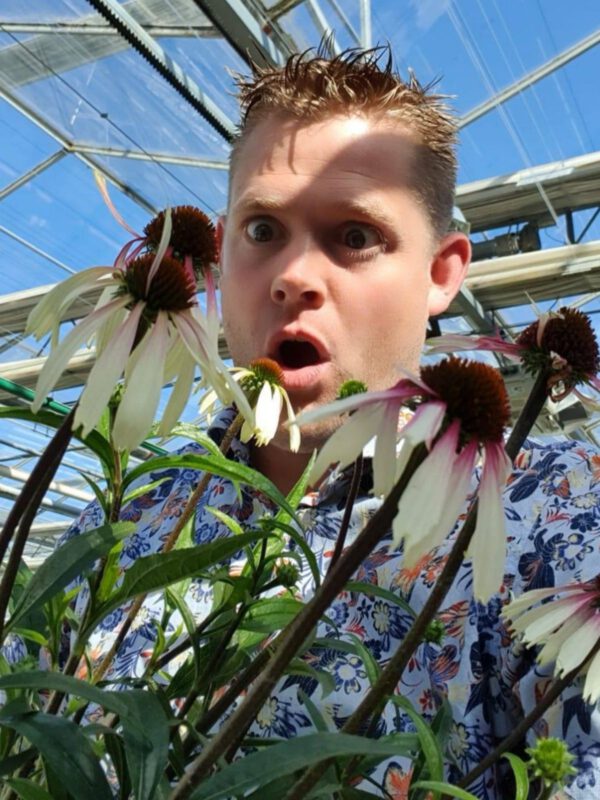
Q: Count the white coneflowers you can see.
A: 6